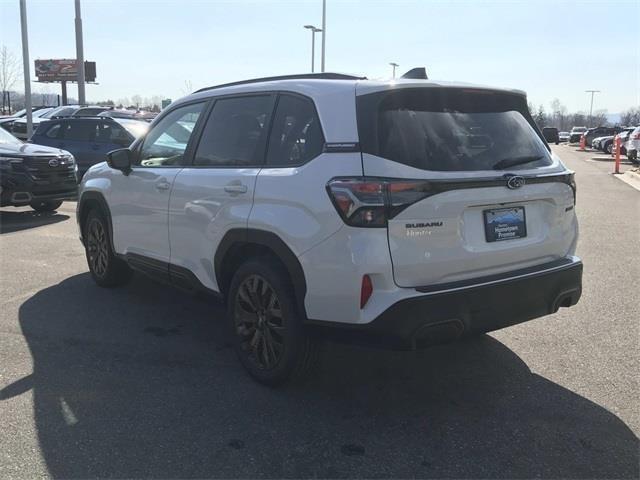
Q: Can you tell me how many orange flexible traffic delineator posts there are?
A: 2